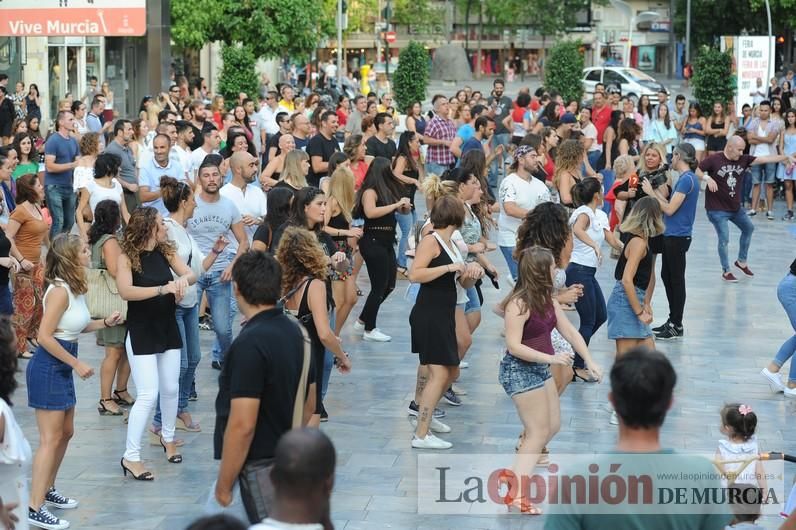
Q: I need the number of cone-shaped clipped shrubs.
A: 4